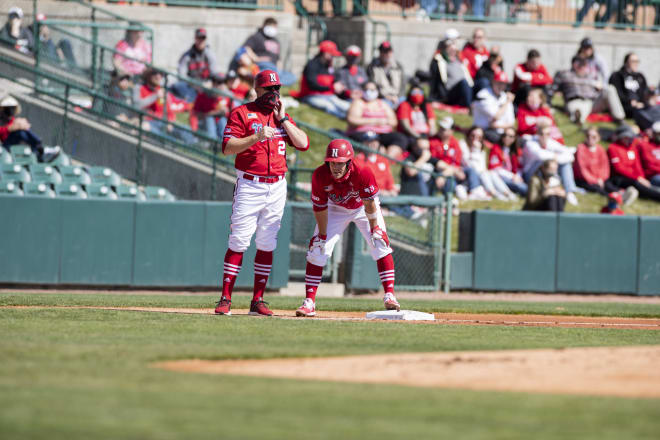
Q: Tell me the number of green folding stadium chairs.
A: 13